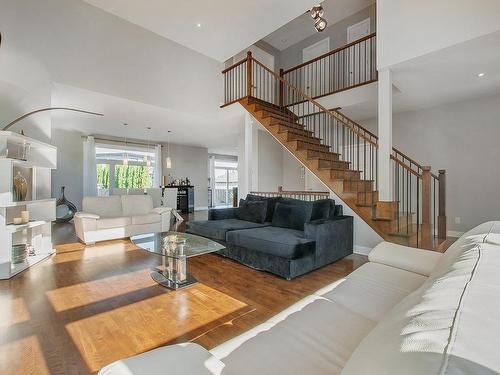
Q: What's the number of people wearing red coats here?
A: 0